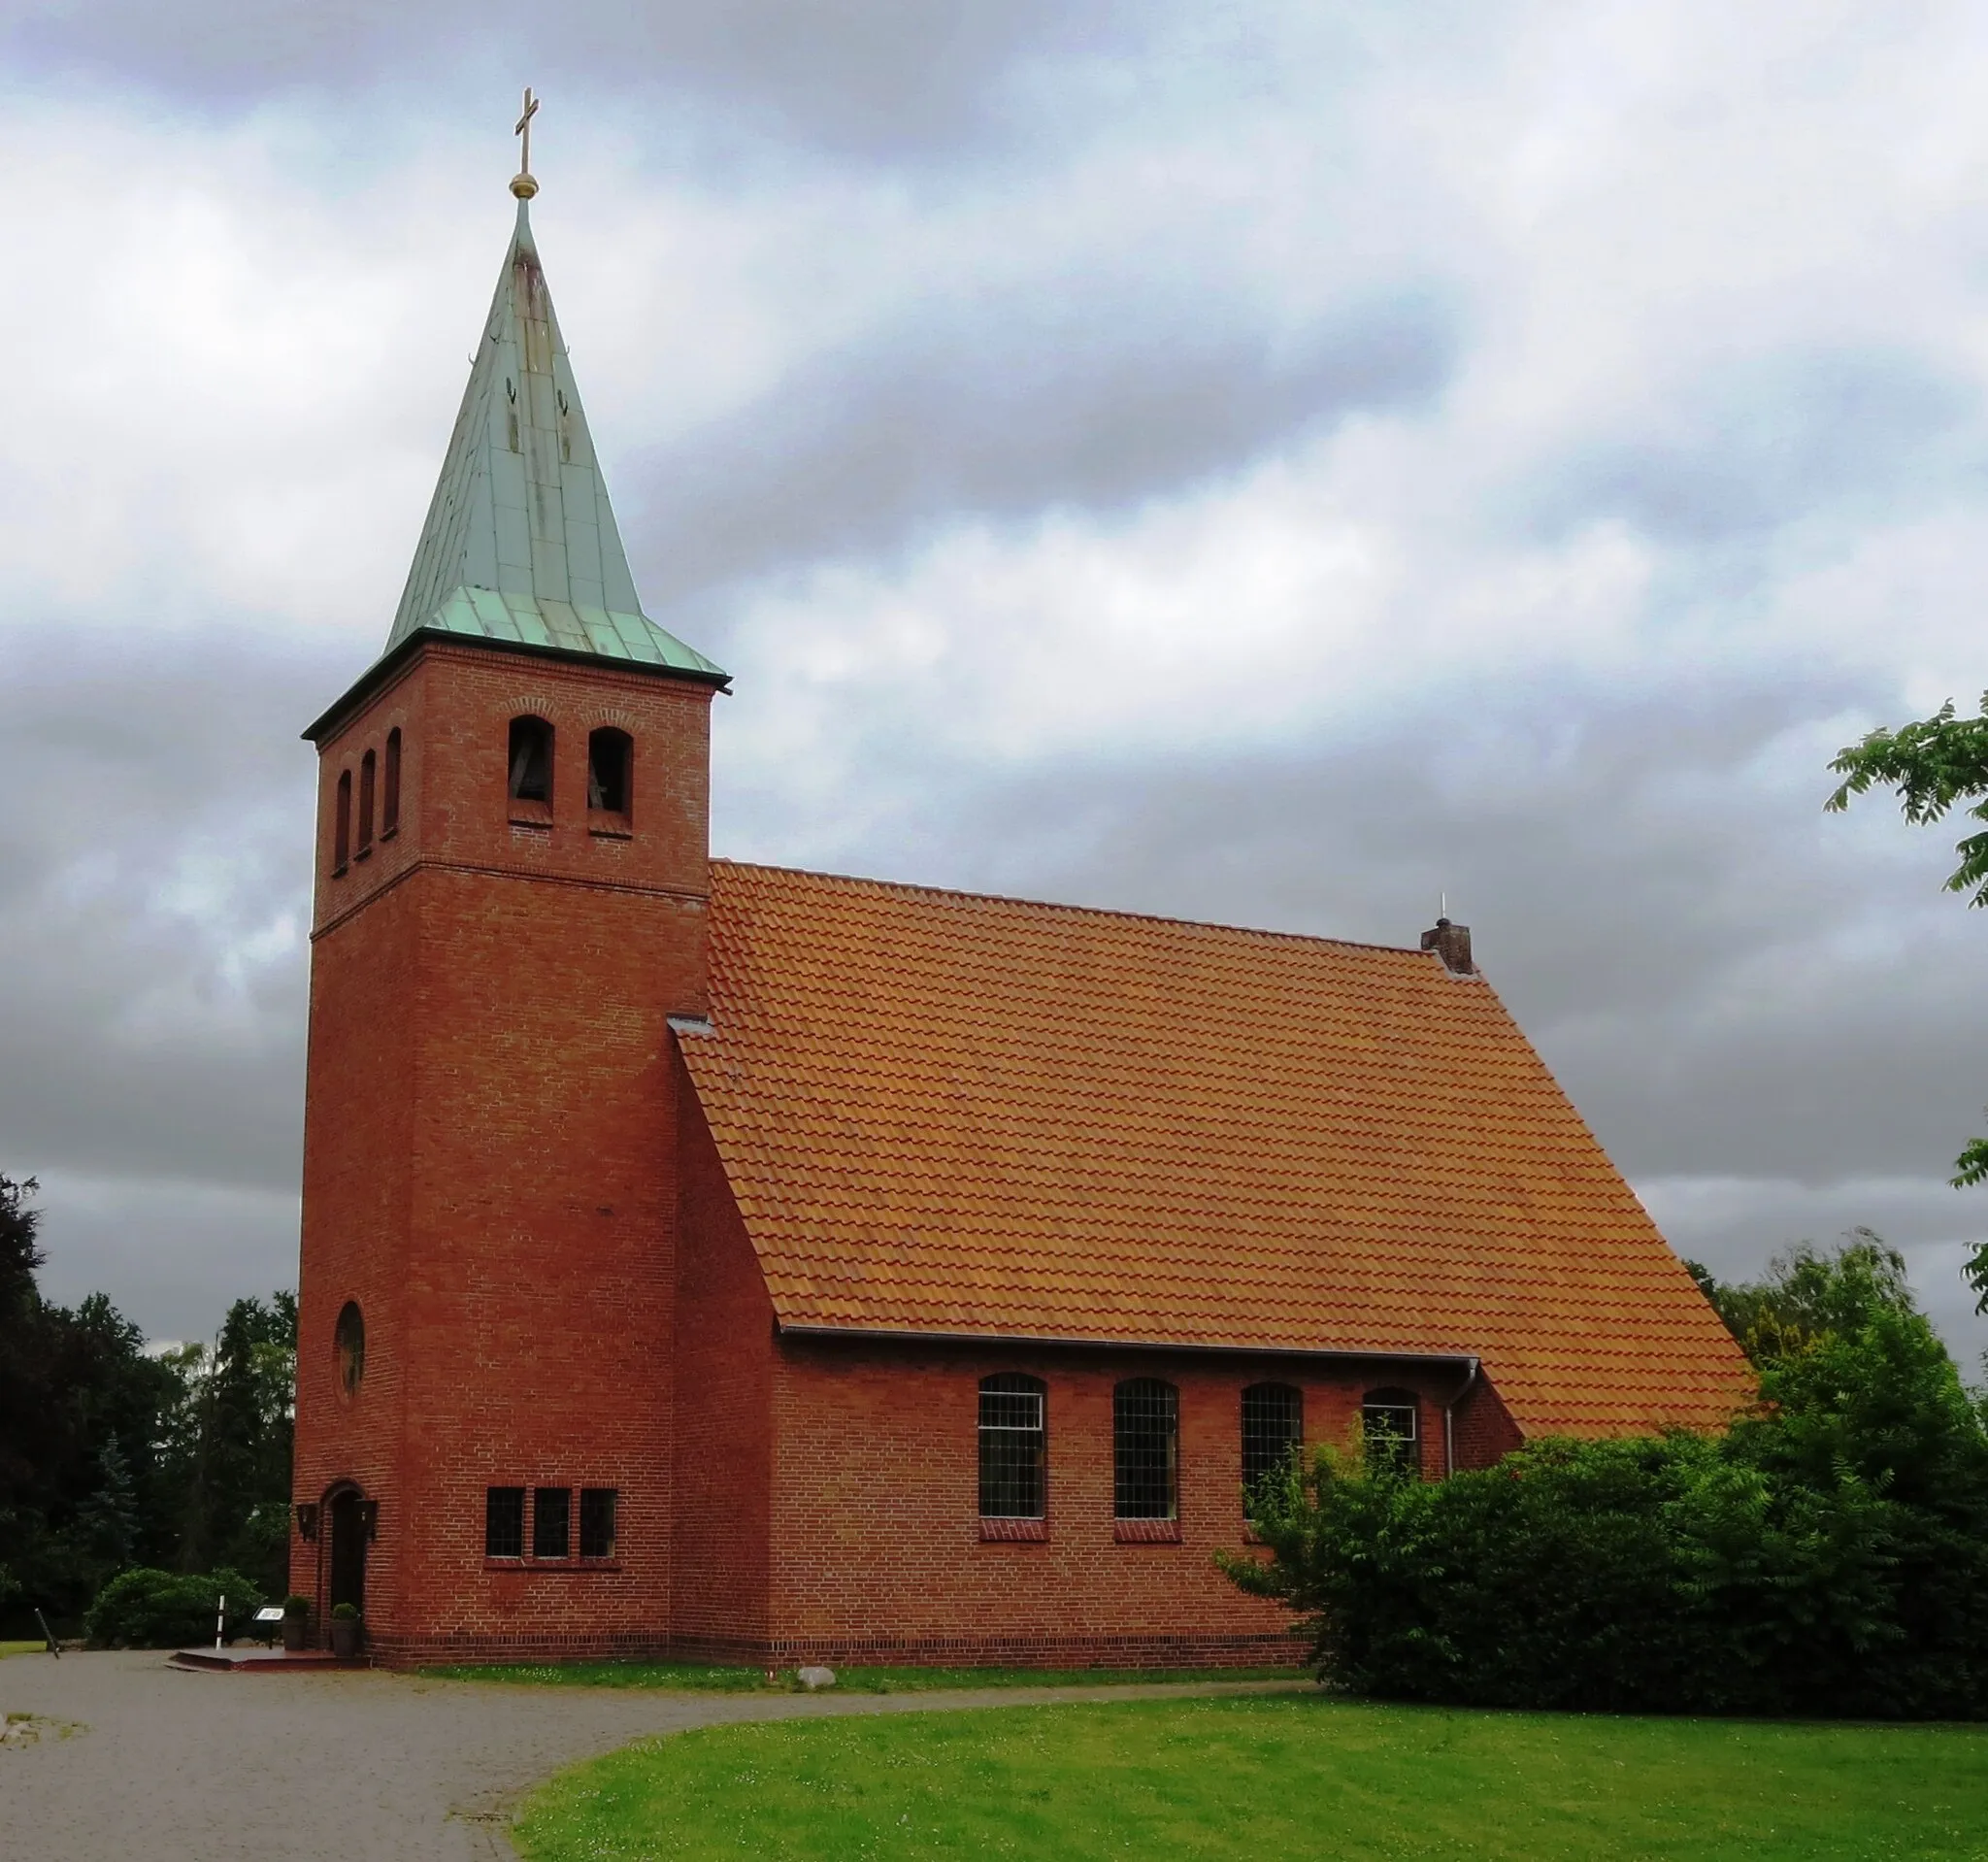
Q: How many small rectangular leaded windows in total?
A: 3